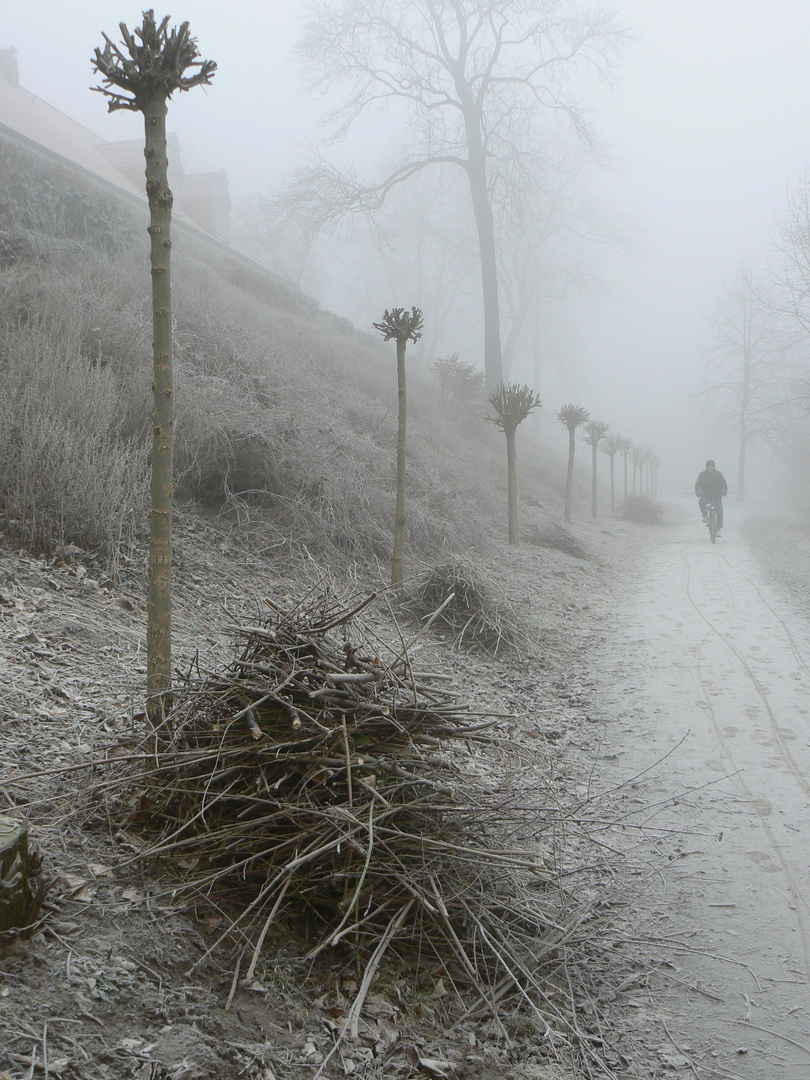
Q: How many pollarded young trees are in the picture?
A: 12